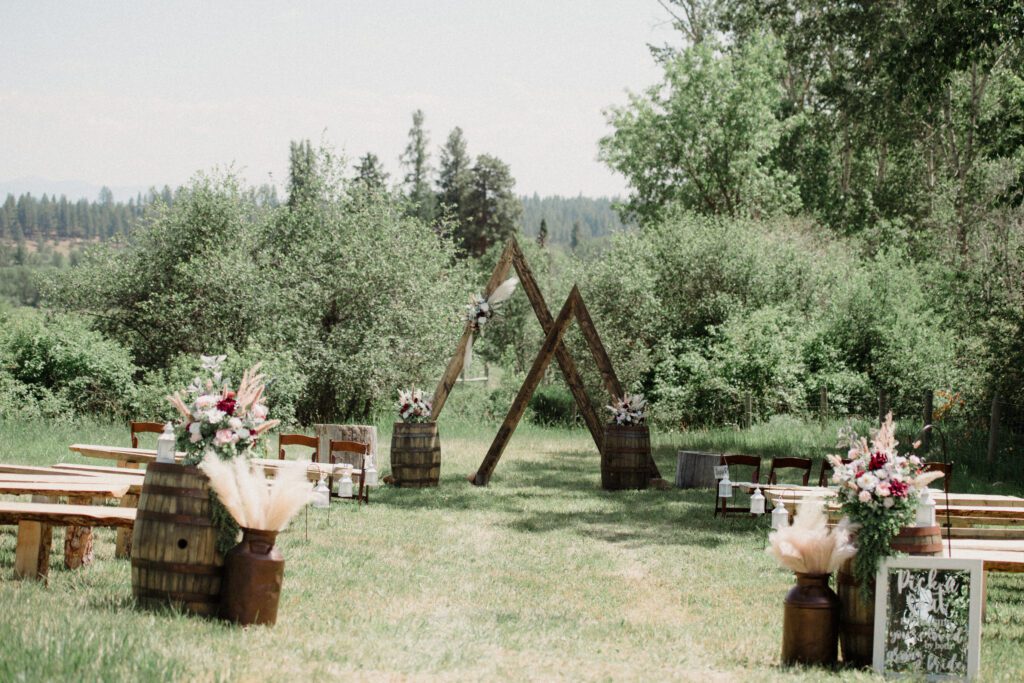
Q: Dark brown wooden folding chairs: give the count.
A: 7